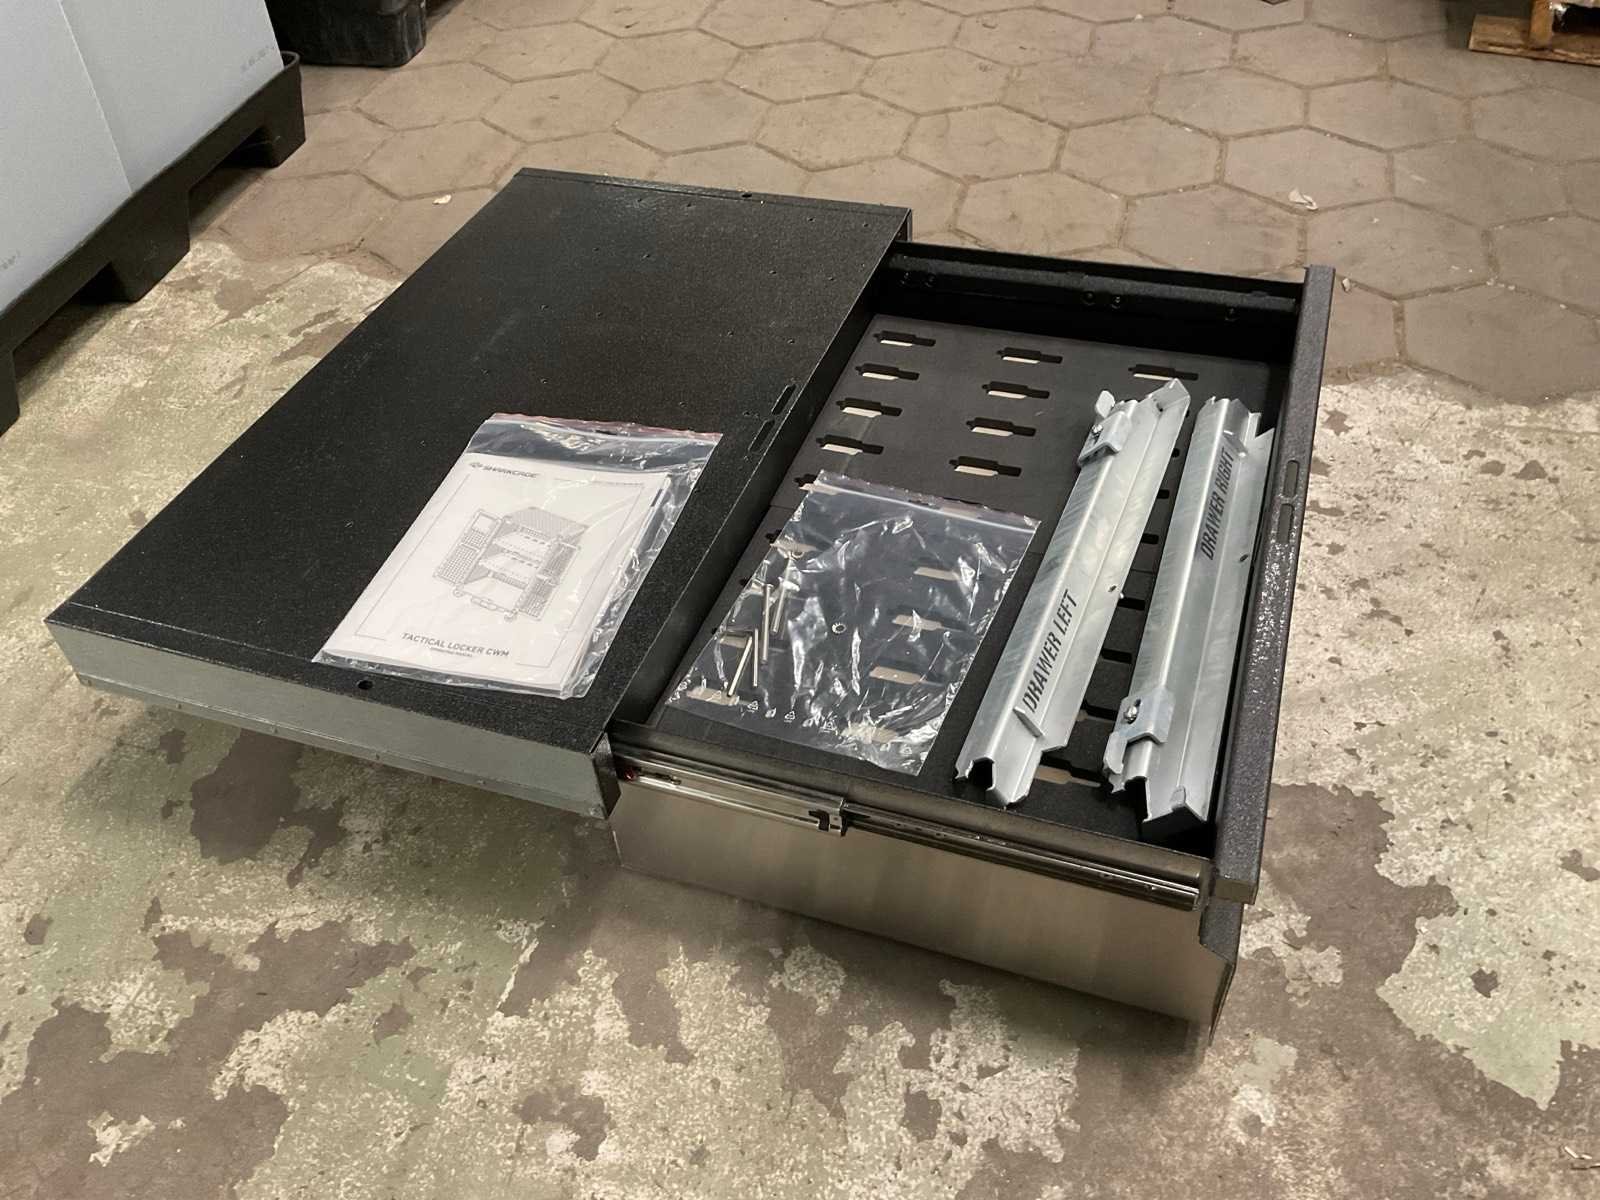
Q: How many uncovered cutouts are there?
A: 9